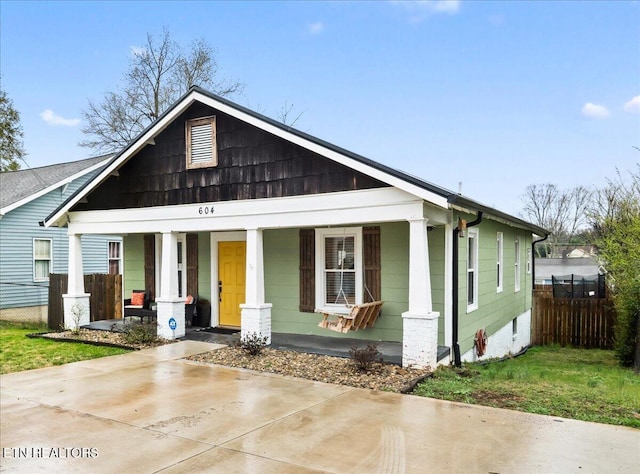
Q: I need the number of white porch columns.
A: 4